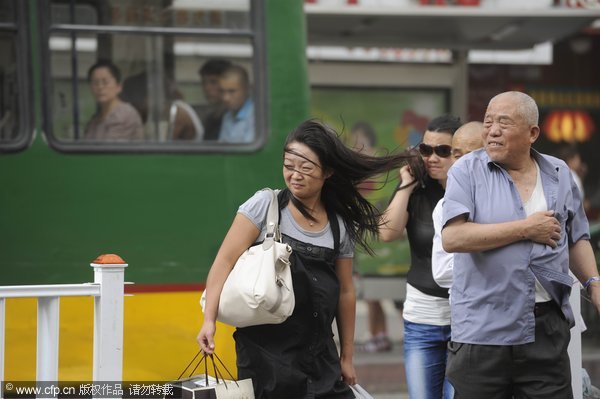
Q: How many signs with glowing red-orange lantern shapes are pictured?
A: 1